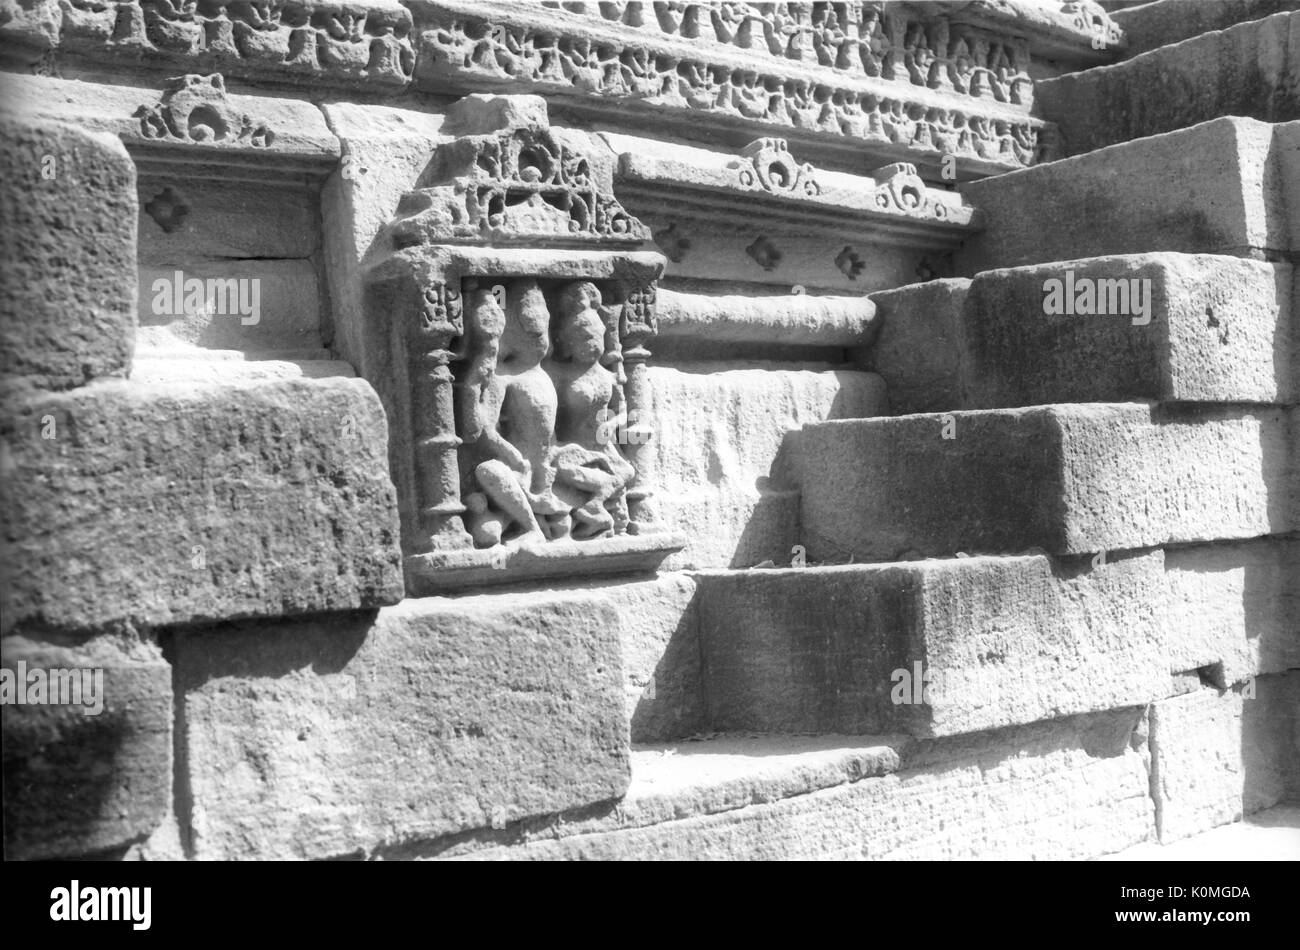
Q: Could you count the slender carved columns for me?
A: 2